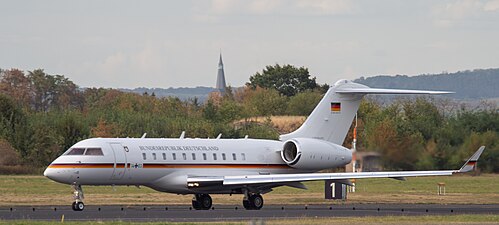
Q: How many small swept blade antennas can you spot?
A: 4